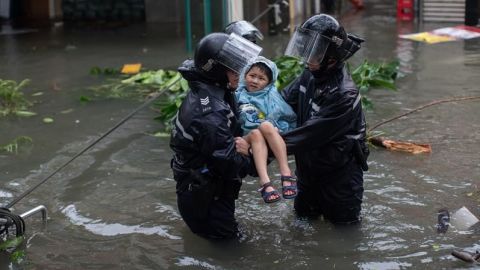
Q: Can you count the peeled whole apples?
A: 0